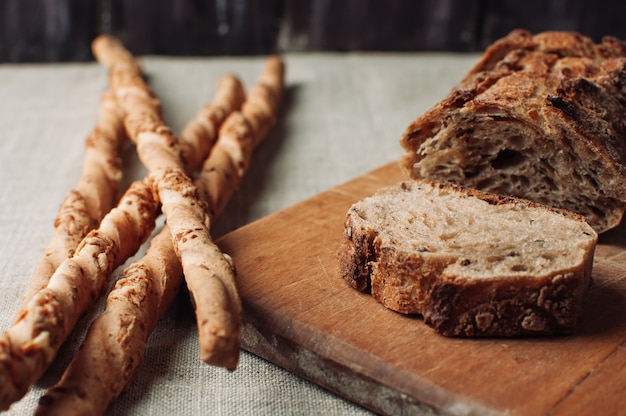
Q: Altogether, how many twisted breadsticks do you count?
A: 4